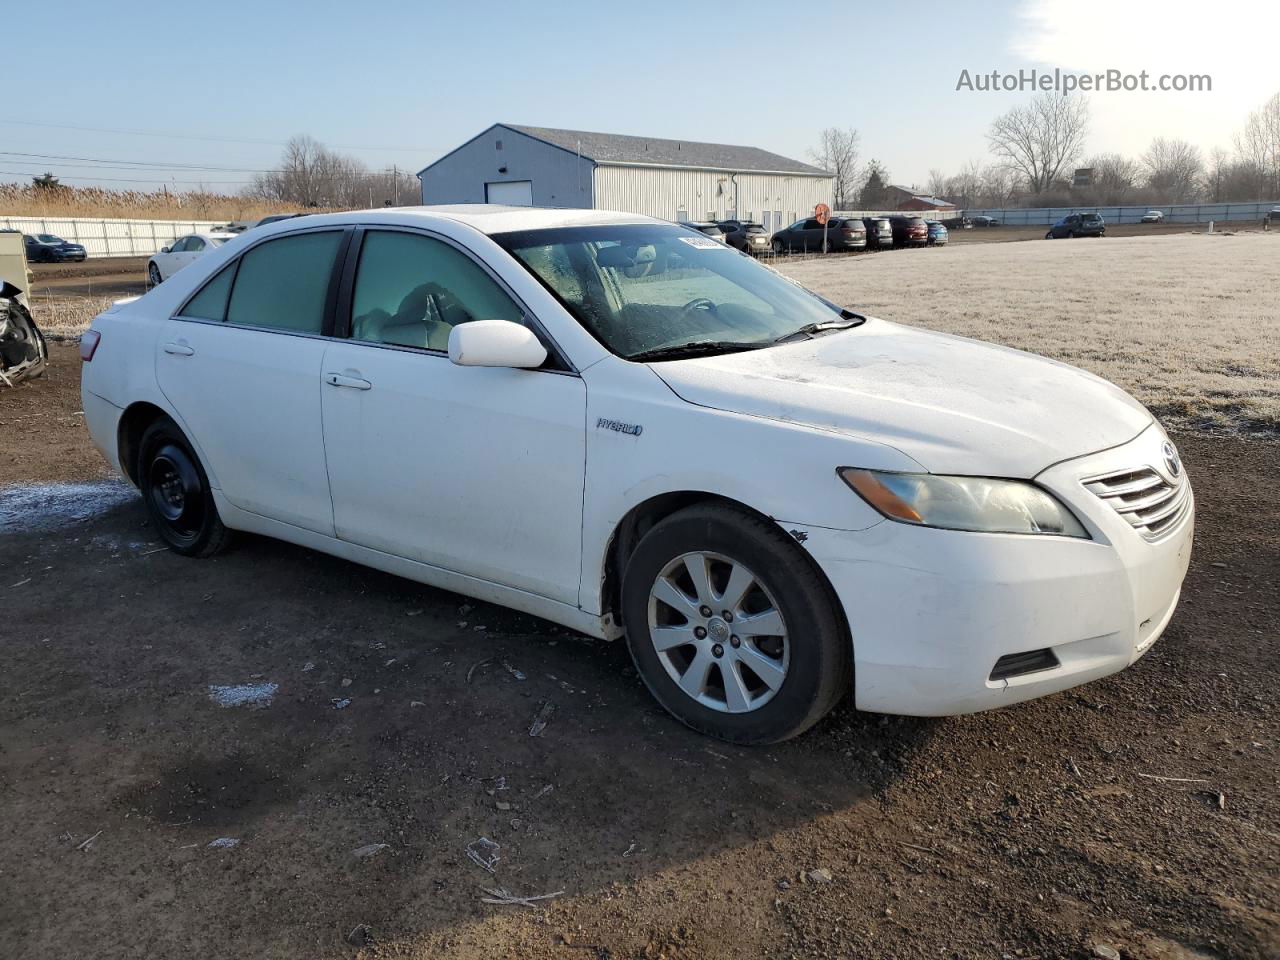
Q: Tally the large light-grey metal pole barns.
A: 1